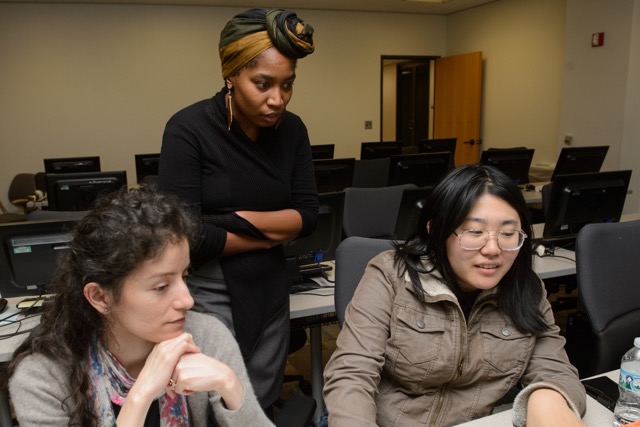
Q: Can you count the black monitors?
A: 14